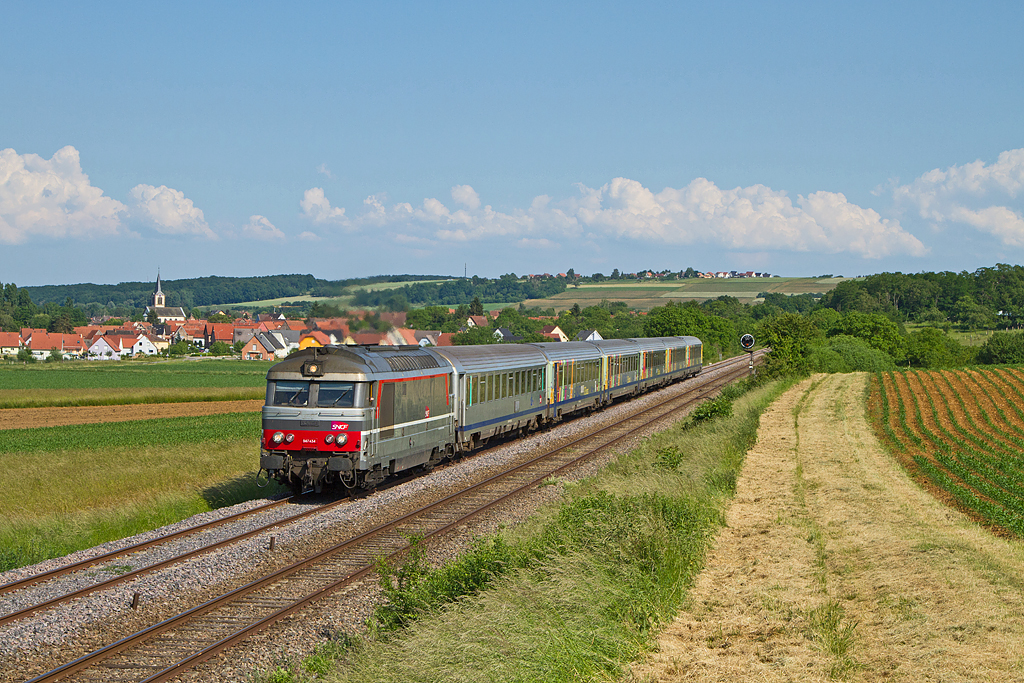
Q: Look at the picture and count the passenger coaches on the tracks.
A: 6